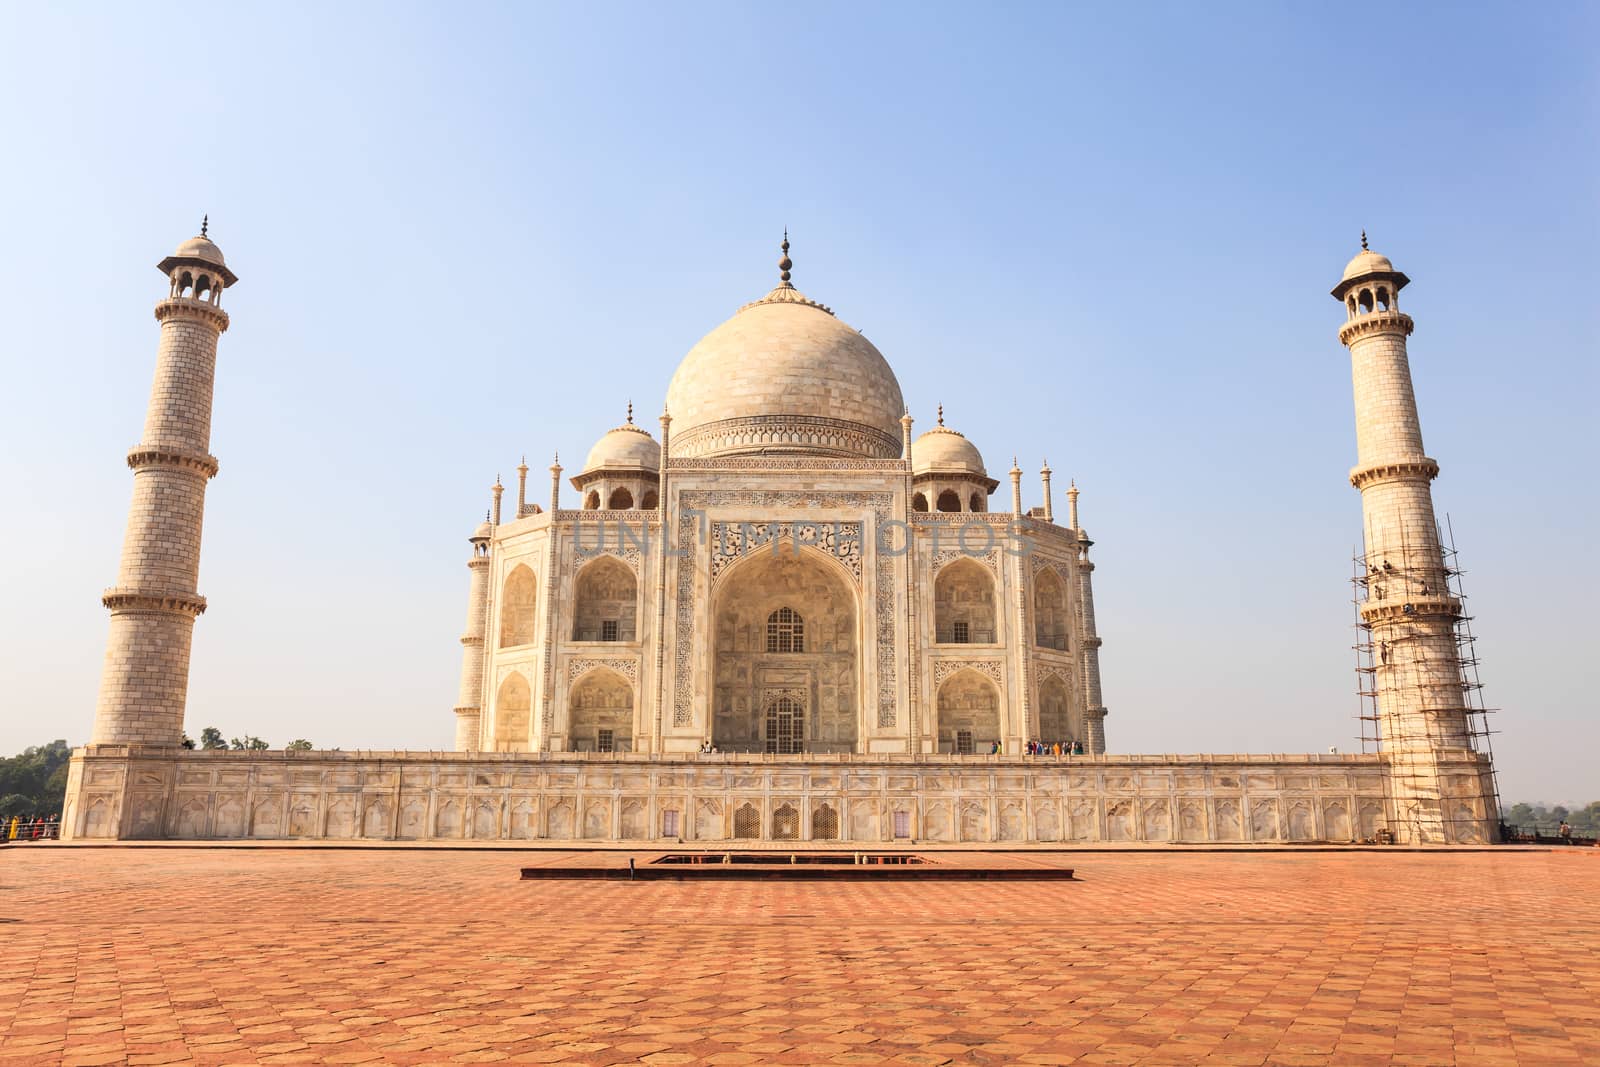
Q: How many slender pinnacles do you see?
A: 8